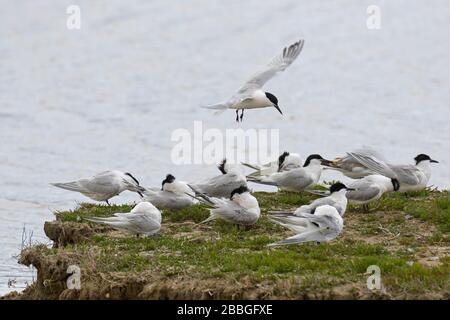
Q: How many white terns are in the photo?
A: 12